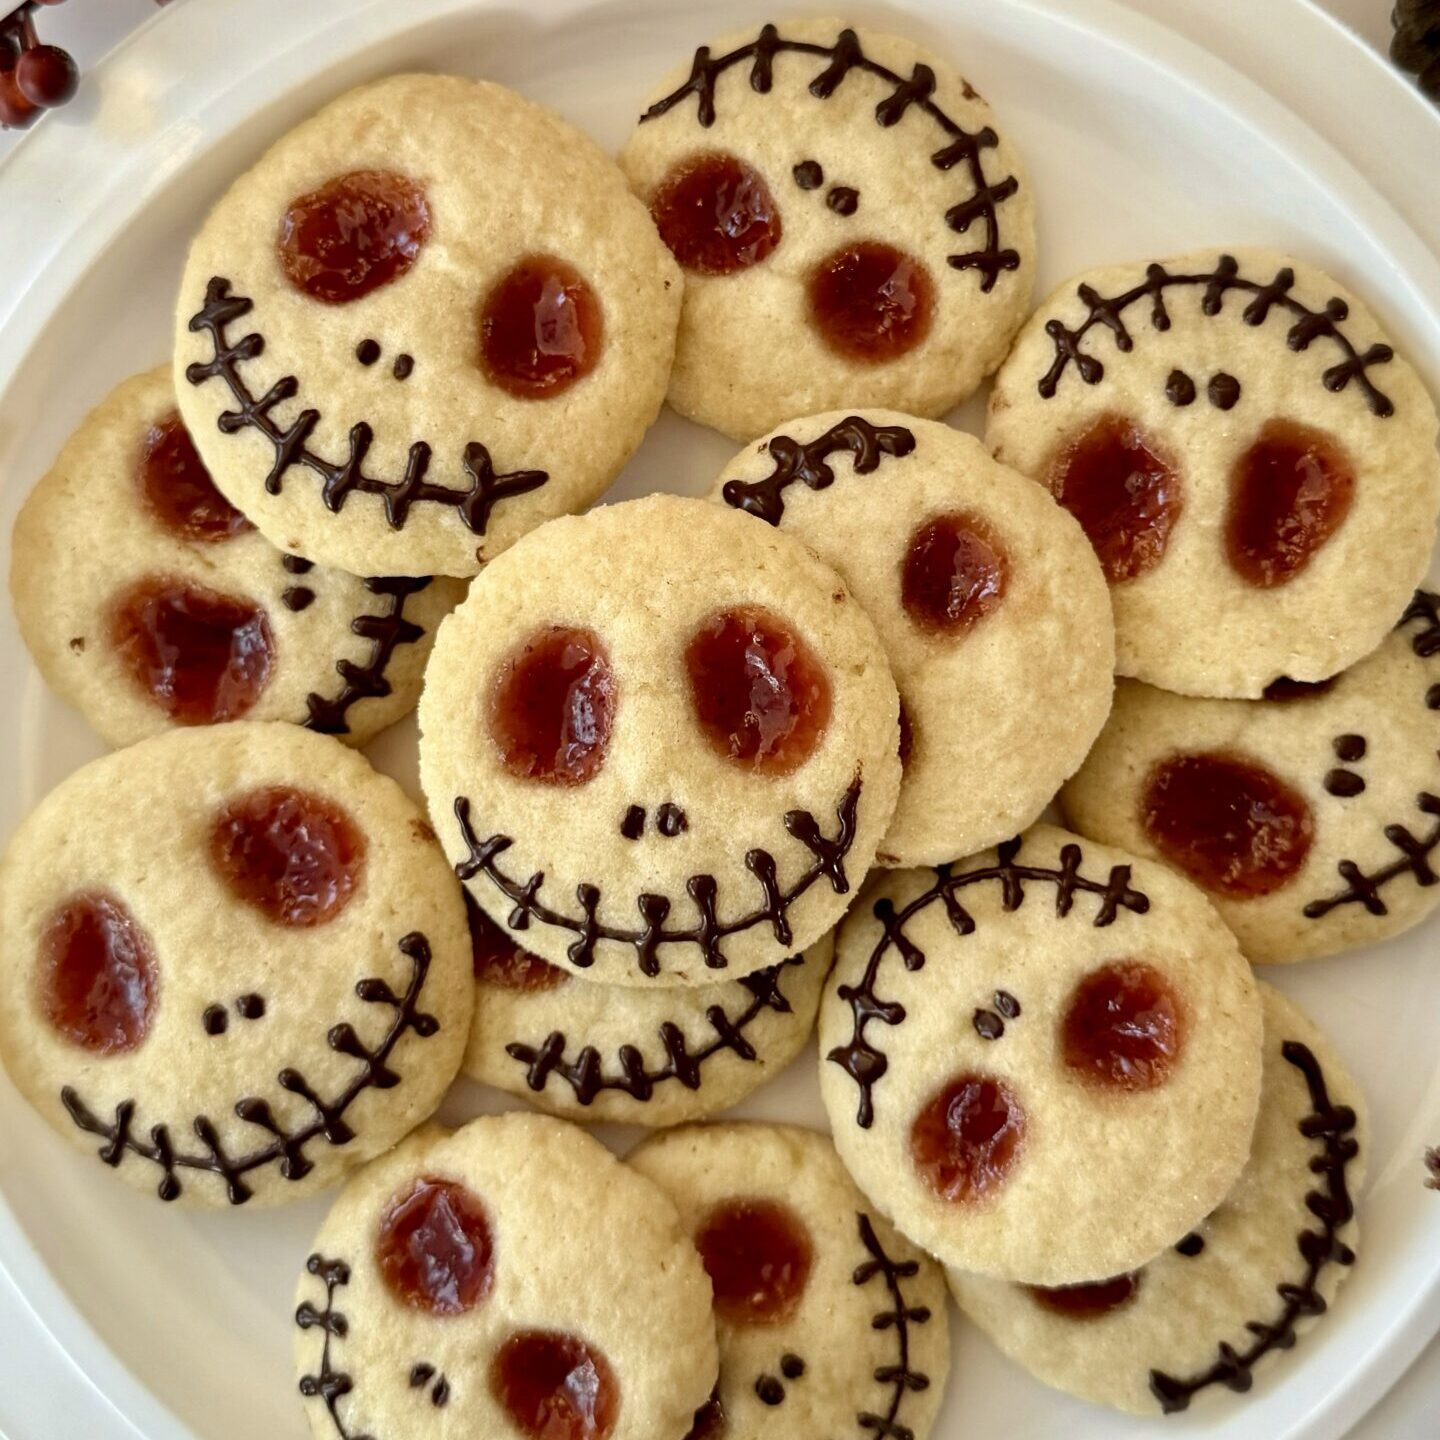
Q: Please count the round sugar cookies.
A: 13